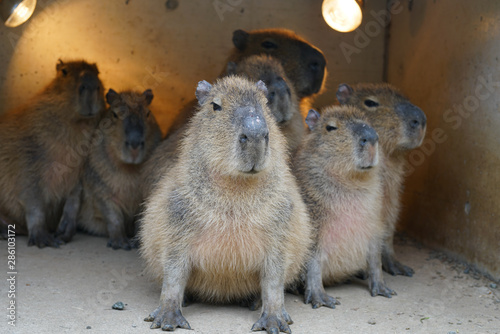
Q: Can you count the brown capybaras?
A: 7